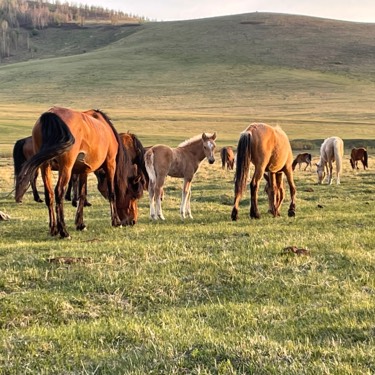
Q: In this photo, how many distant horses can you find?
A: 4